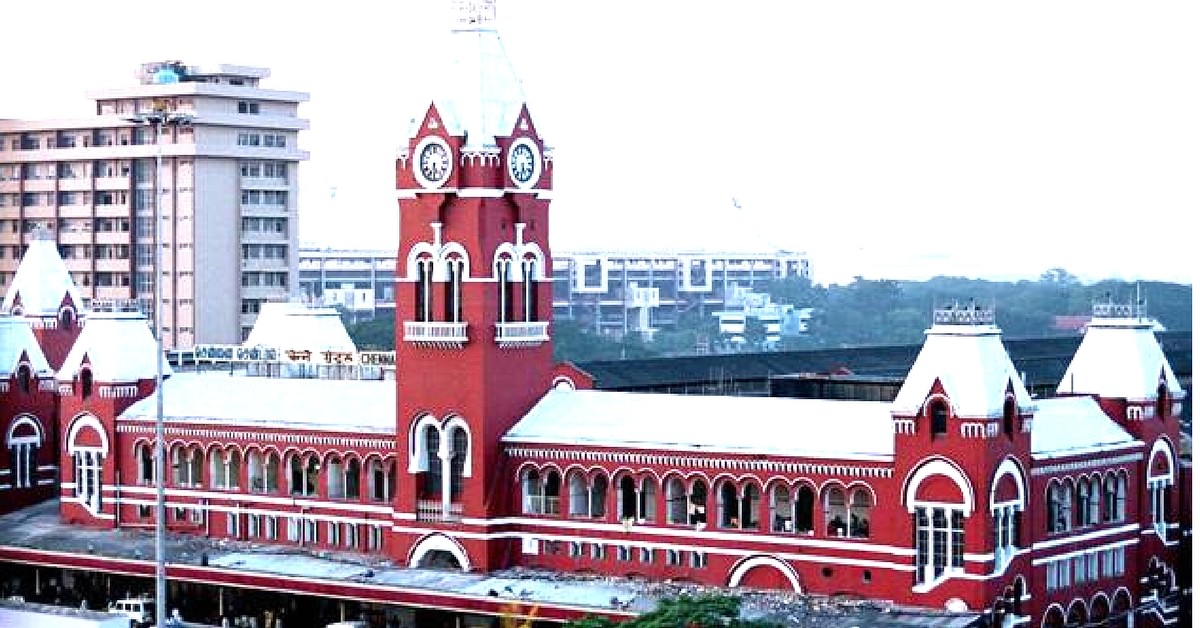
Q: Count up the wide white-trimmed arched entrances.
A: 2